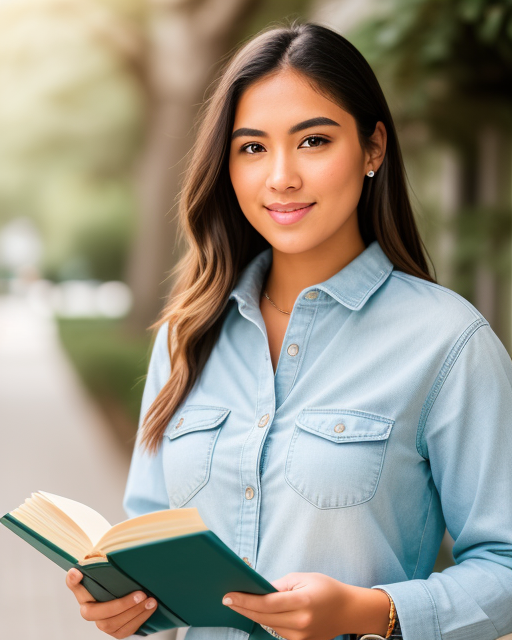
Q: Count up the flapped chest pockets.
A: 2